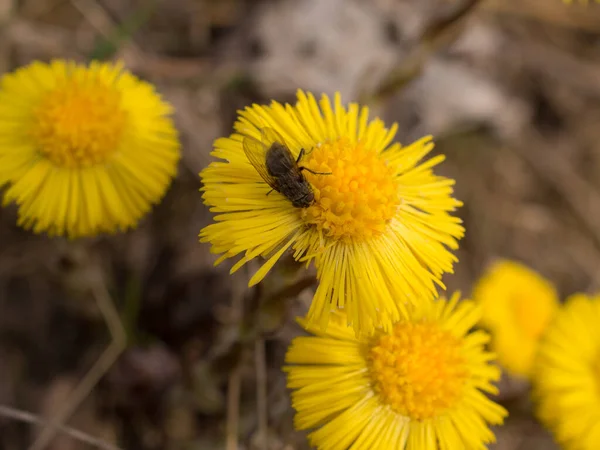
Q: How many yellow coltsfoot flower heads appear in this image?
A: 5